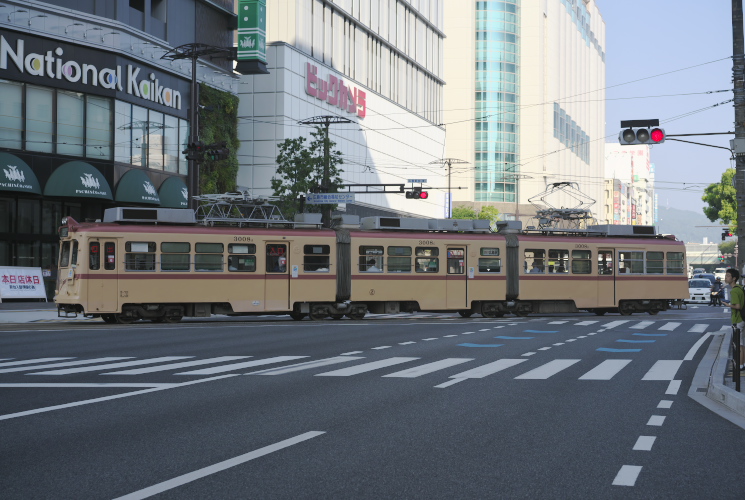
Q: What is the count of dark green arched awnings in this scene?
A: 4